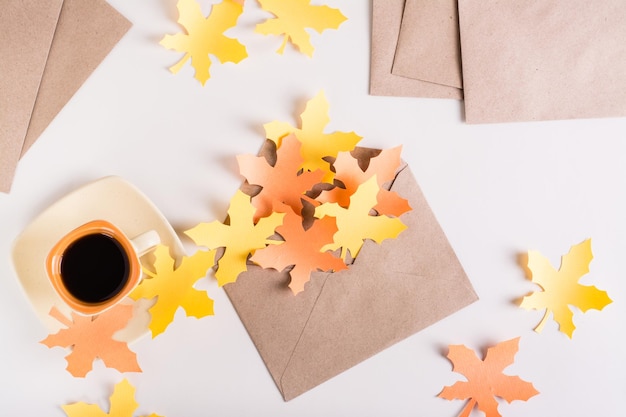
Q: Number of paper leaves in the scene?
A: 13